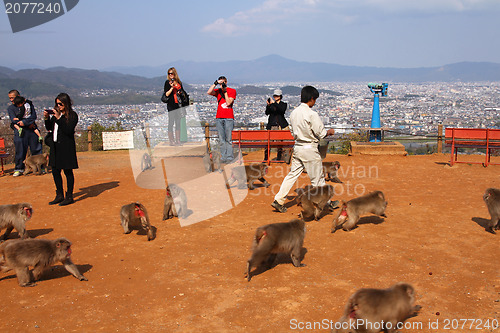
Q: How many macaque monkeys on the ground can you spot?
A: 14